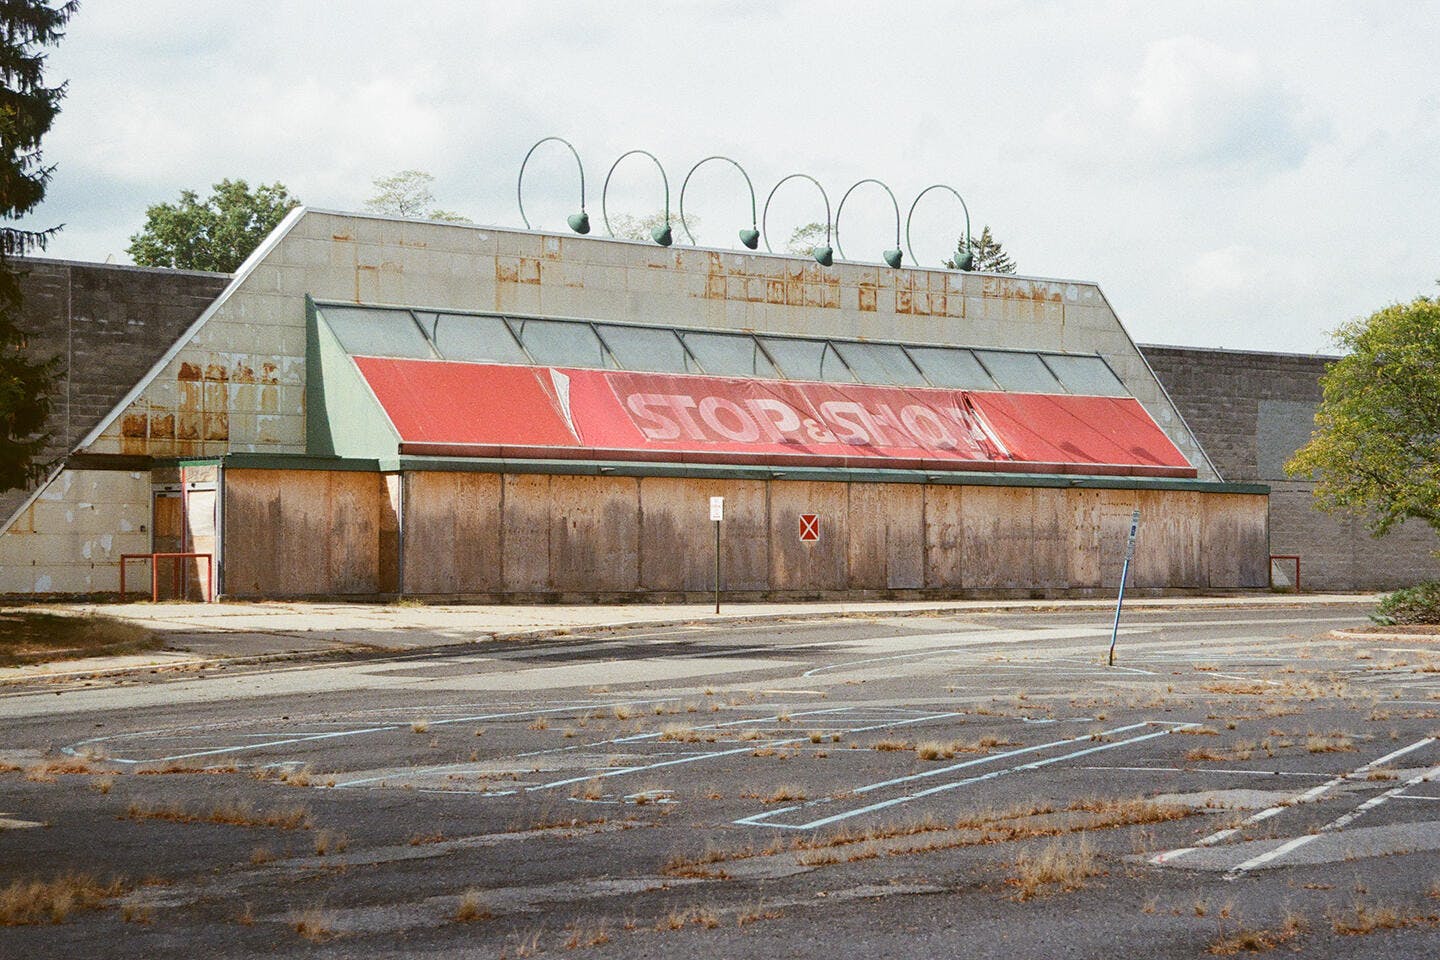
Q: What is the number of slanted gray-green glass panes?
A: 10